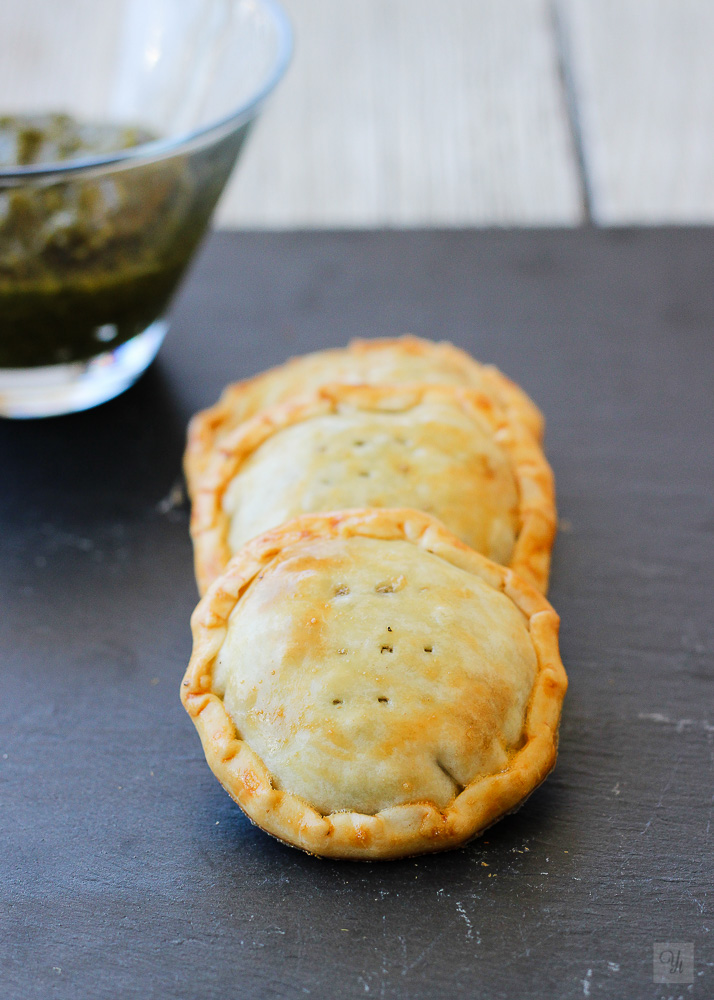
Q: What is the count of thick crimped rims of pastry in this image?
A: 3